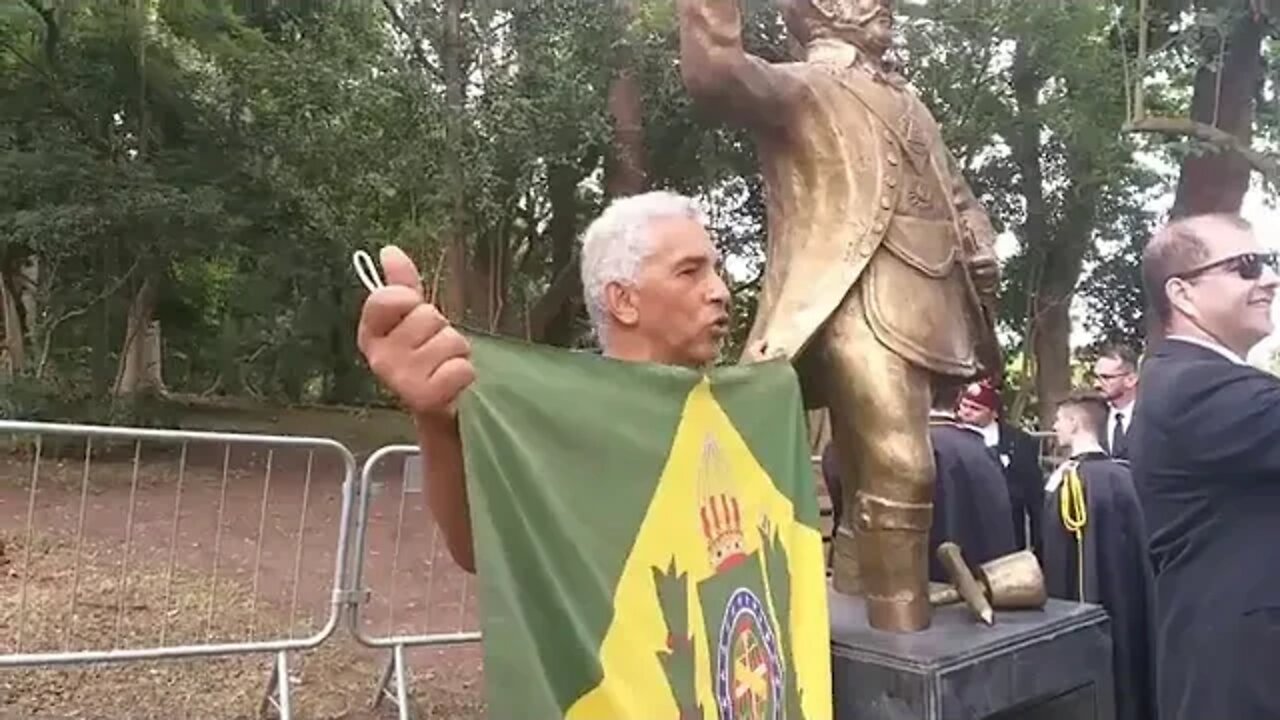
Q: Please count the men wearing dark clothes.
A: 5